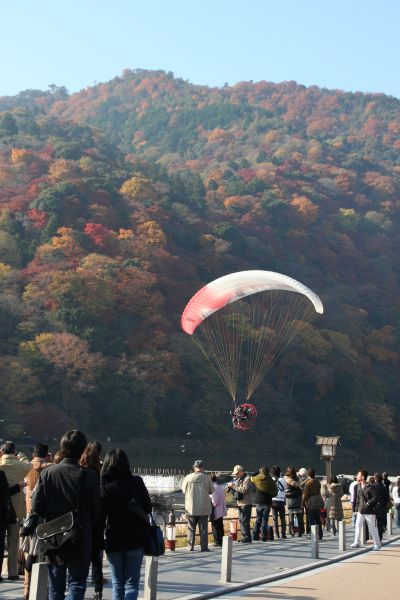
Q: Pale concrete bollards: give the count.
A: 7